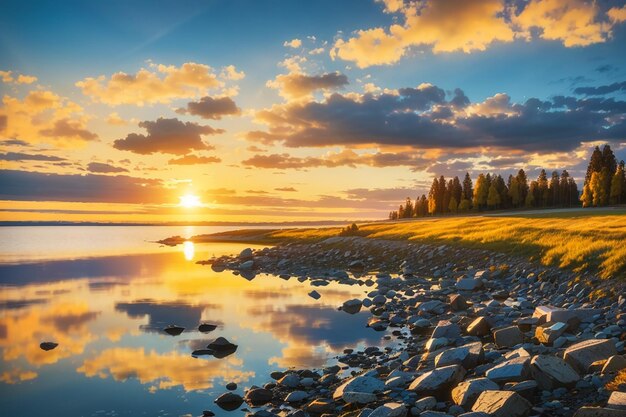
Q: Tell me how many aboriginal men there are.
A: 0